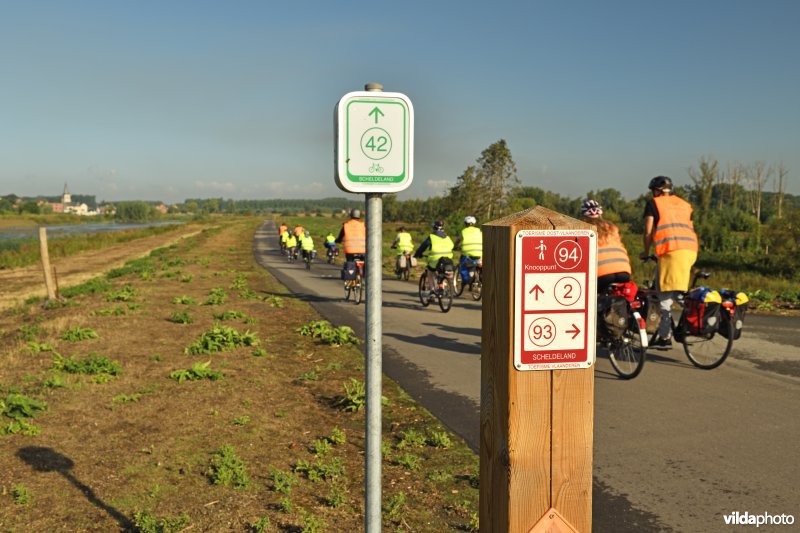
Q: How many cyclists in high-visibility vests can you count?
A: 13